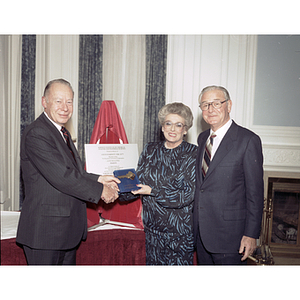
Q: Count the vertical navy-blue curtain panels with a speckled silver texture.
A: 3